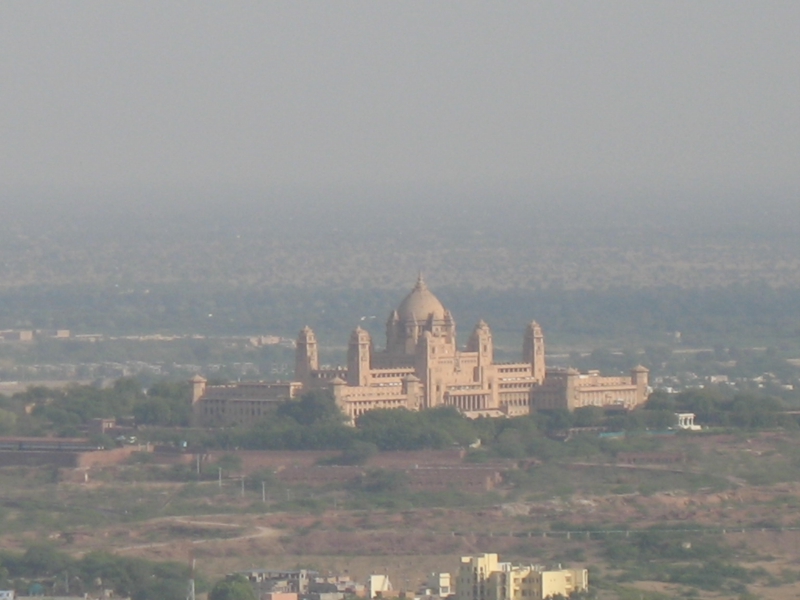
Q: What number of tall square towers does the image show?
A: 4